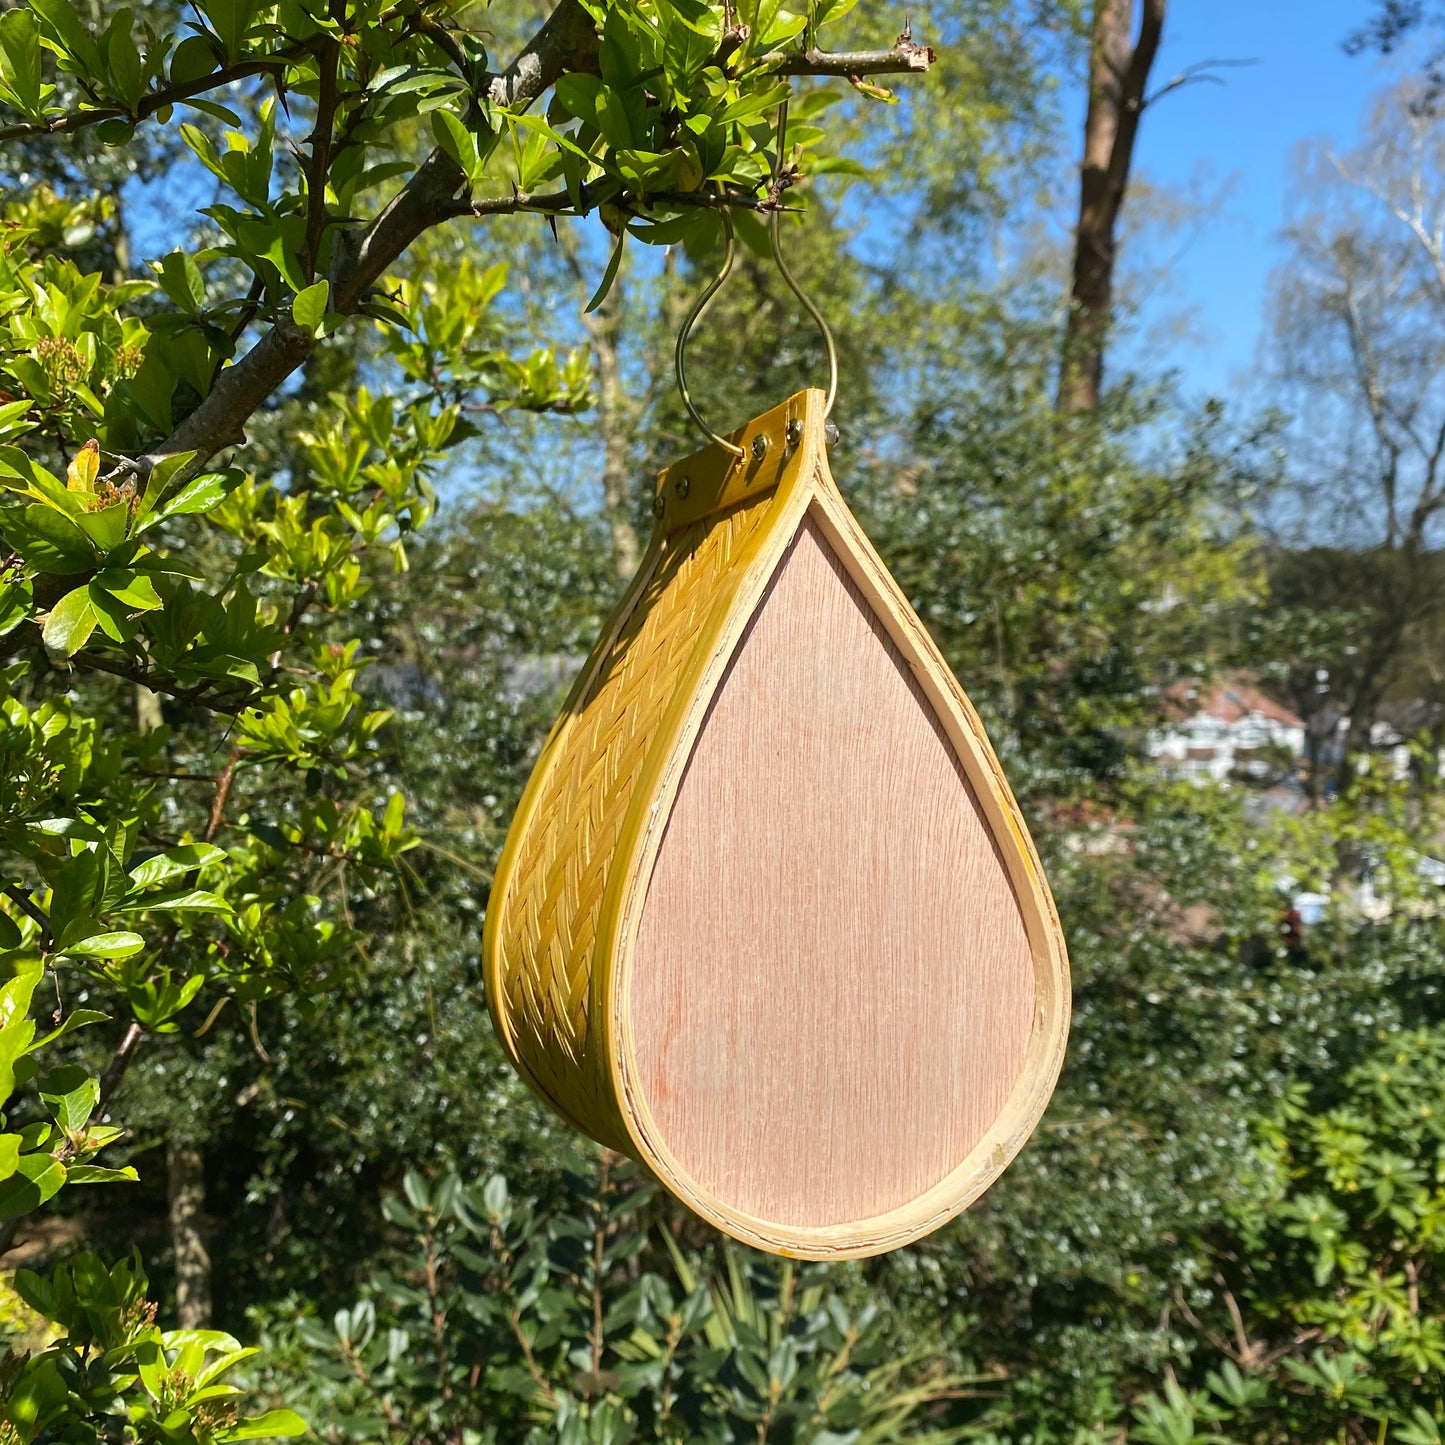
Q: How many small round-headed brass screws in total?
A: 4